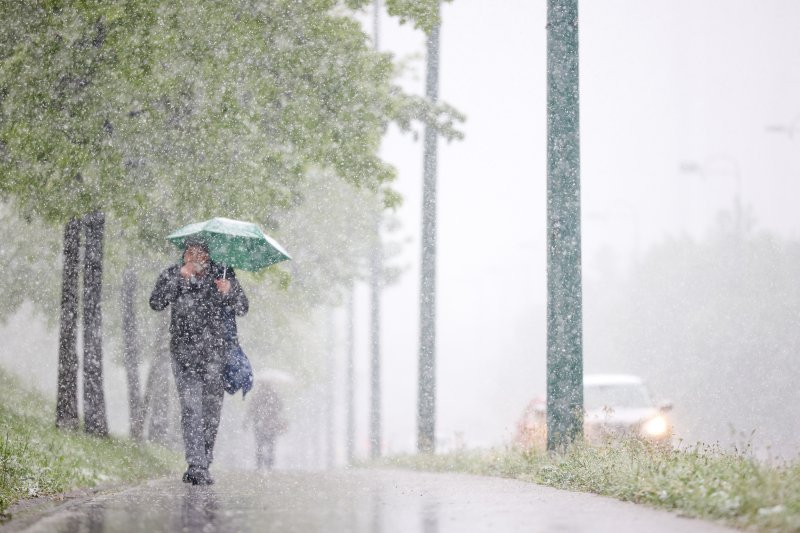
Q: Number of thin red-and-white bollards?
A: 0